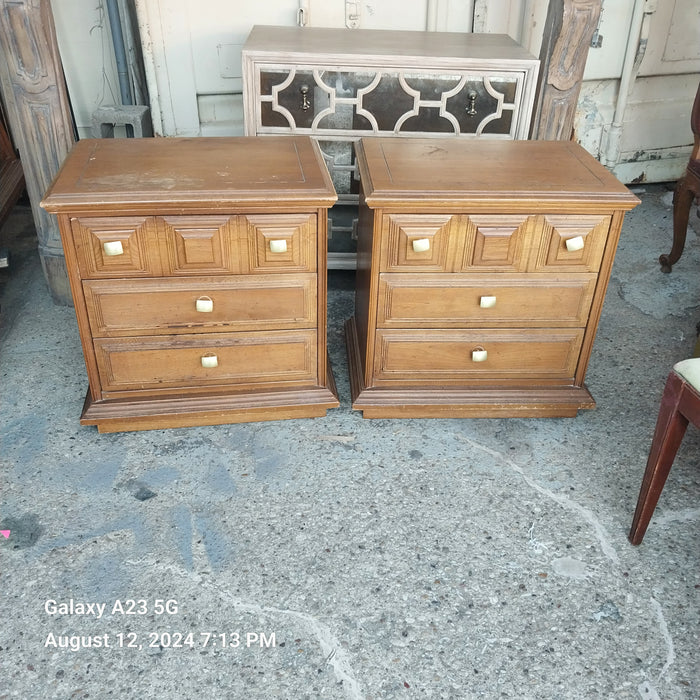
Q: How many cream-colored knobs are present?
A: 8